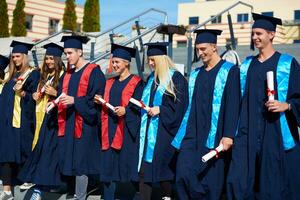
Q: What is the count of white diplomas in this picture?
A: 7